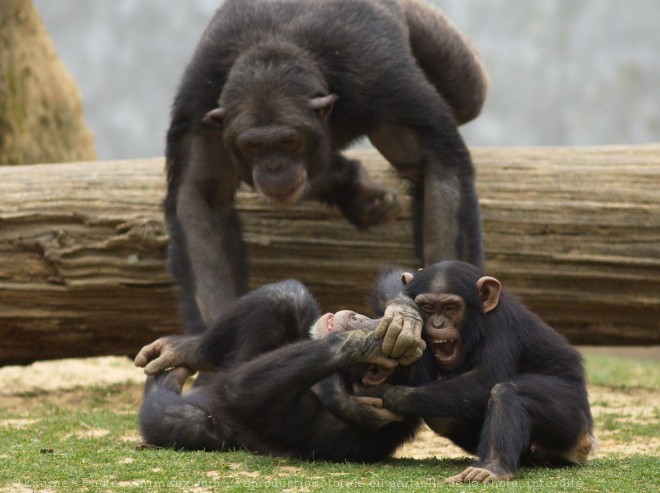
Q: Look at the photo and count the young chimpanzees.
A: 2